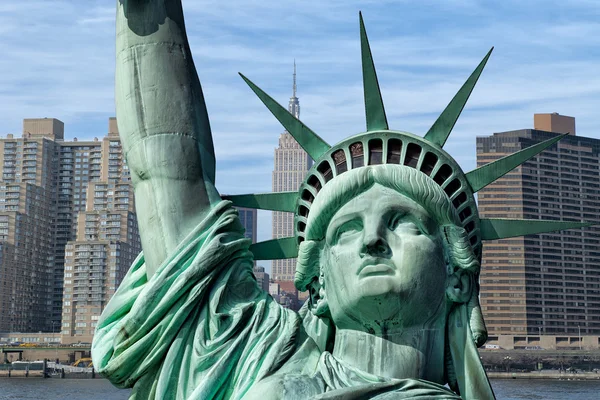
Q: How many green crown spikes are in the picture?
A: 7